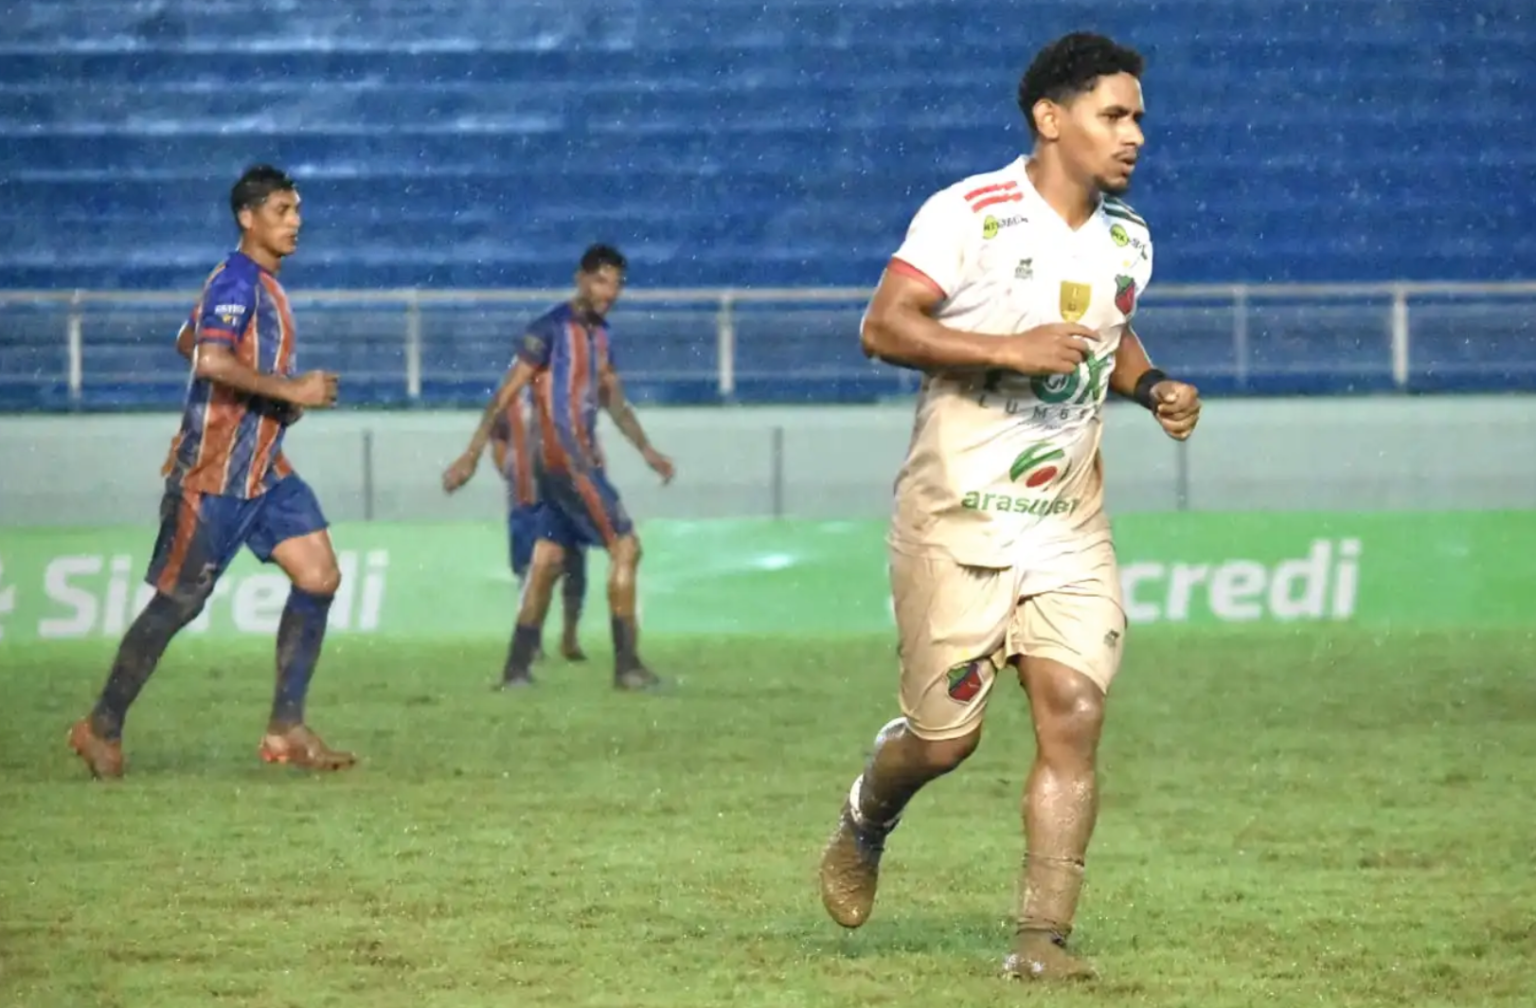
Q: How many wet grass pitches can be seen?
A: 1